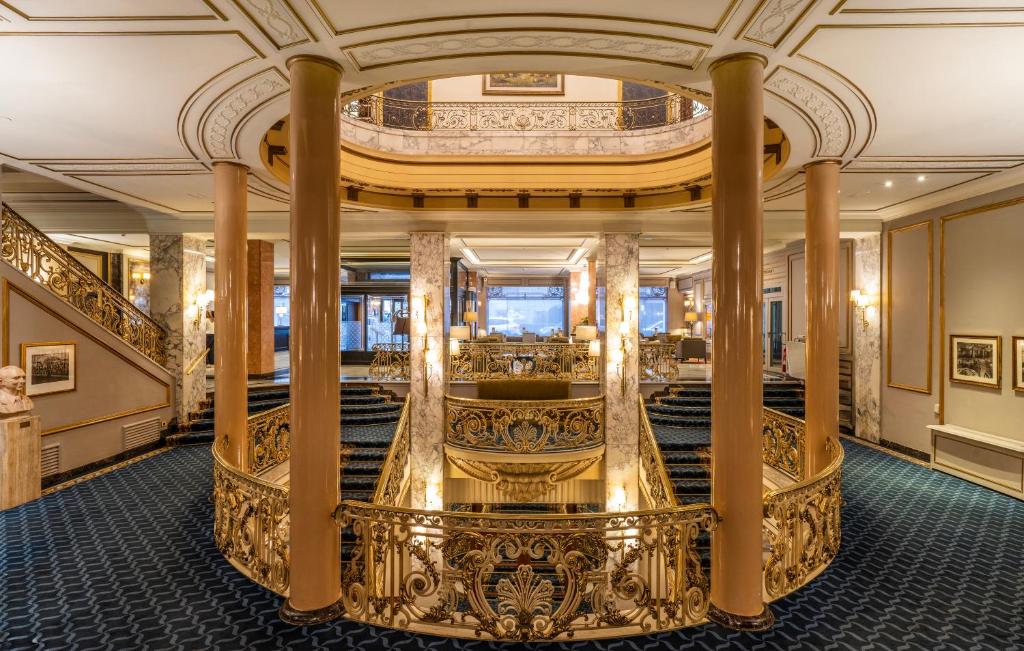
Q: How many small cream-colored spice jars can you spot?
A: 0